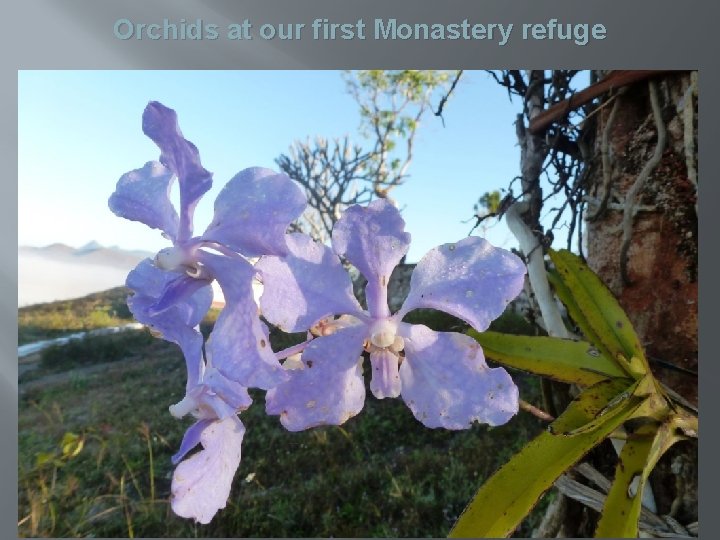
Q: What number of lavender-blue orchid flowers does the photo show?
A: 3